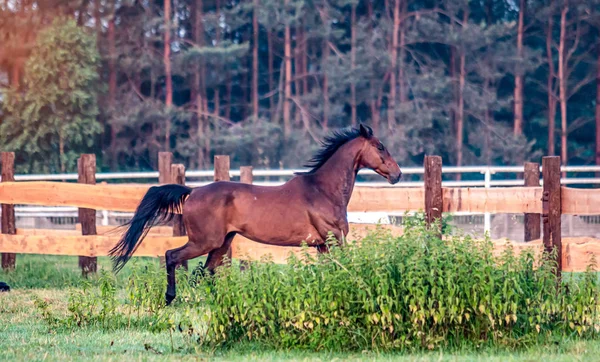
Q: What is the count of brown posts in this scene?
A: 9